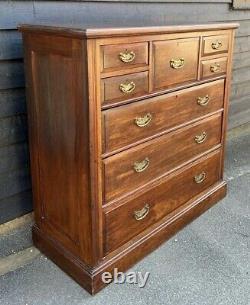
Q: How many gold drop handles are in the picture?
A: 11